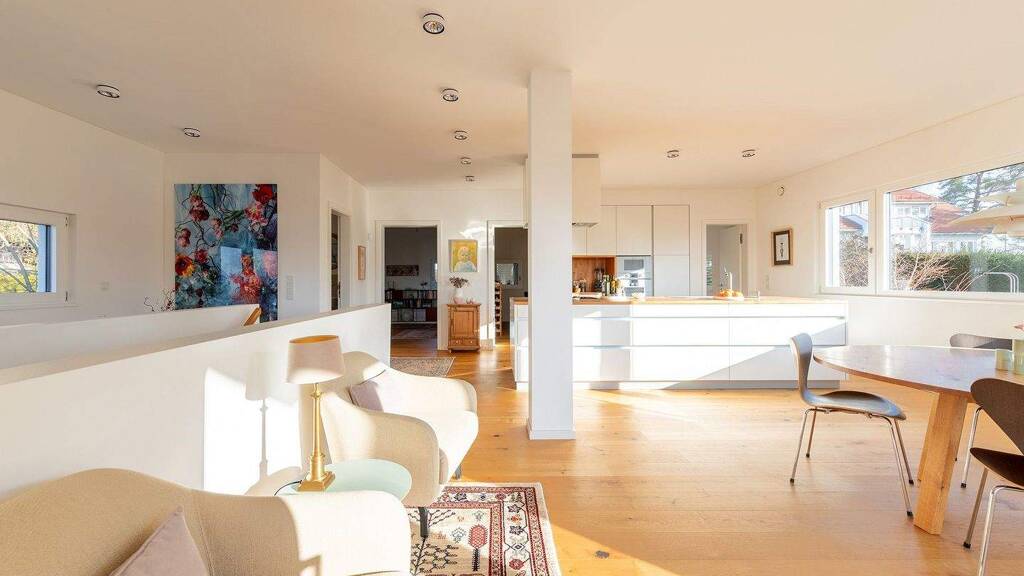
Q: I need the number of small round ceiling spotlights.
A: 9